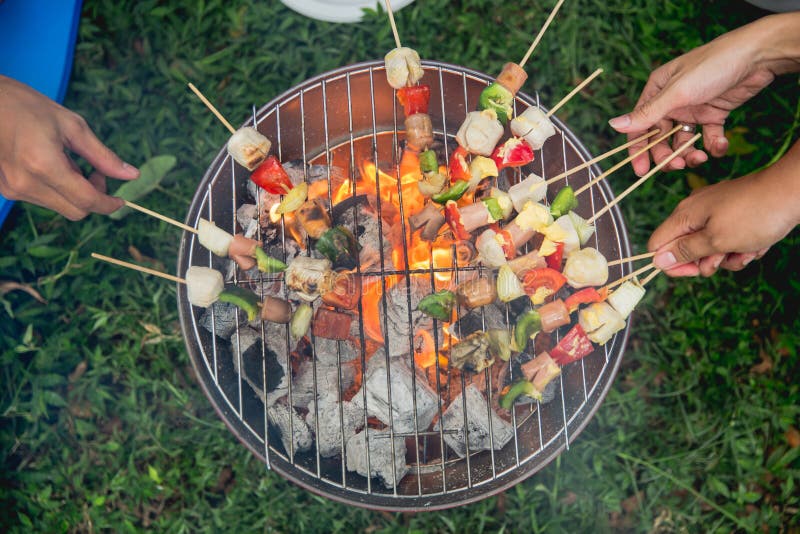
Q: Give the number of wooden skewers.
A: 12